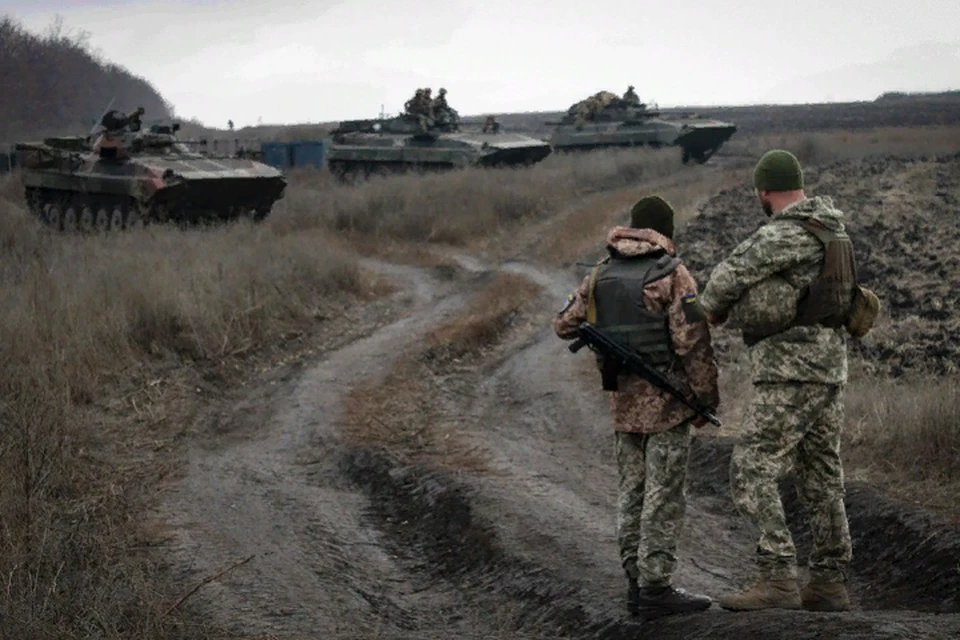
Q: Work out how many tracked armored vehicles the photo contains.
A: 3